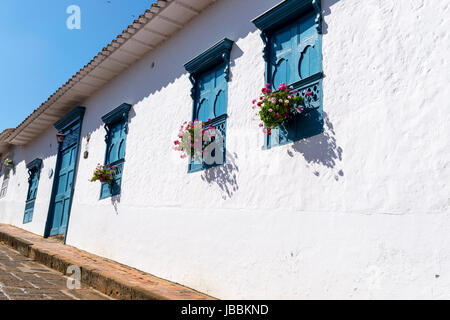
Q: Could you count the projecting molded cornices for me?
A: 5